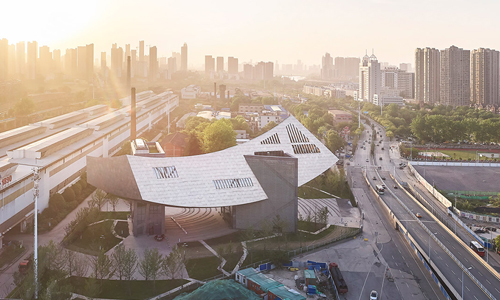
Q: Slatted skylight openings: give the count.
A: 5